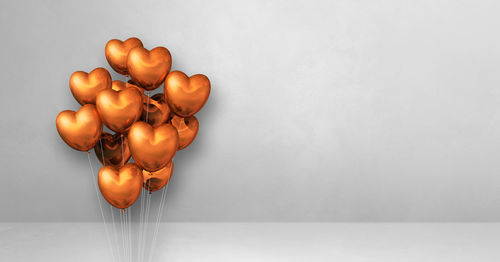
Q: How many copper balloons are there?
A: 13